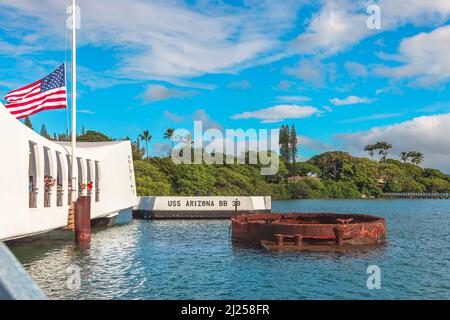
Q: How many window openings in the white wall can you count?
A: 7